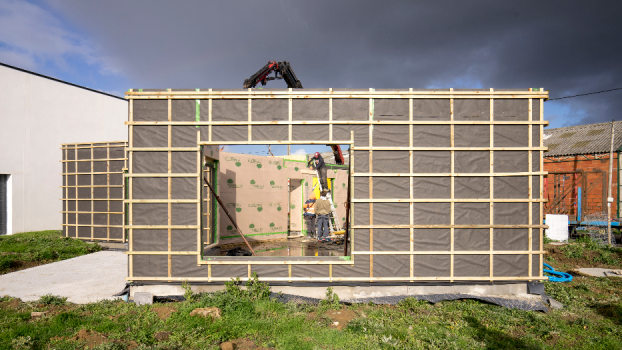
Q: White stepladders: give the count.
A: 1